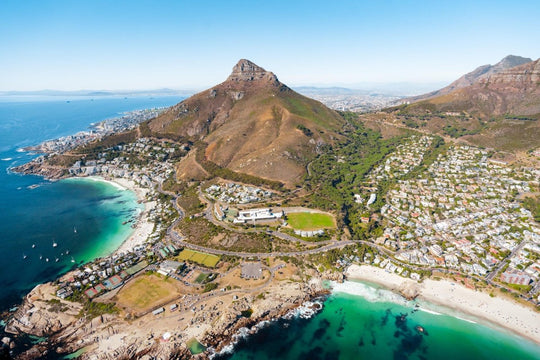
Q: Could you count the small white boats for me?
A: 10